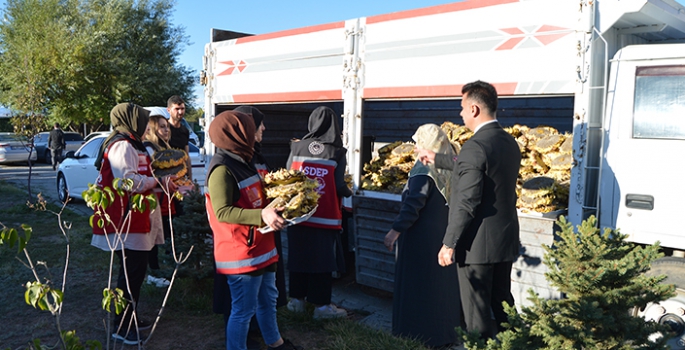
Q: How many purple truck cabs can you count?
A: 0